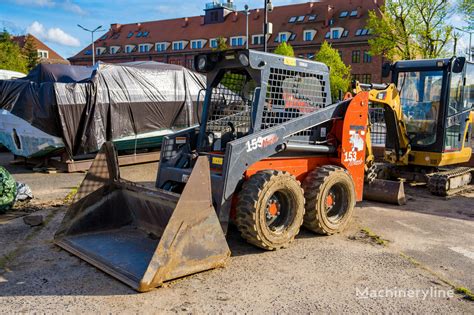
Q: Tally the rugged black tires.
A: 2